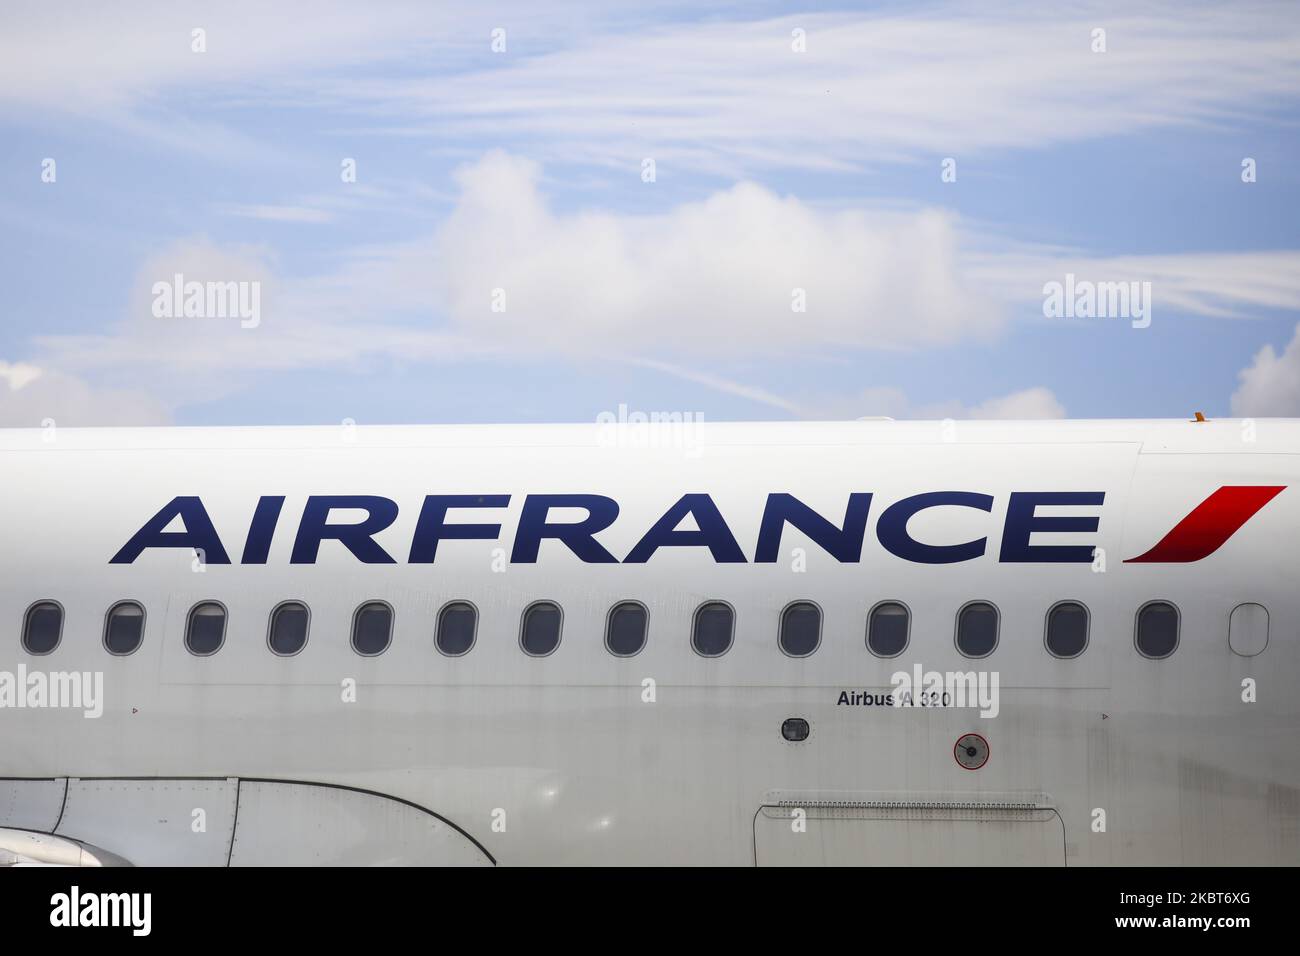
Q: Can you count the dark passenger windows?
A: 14